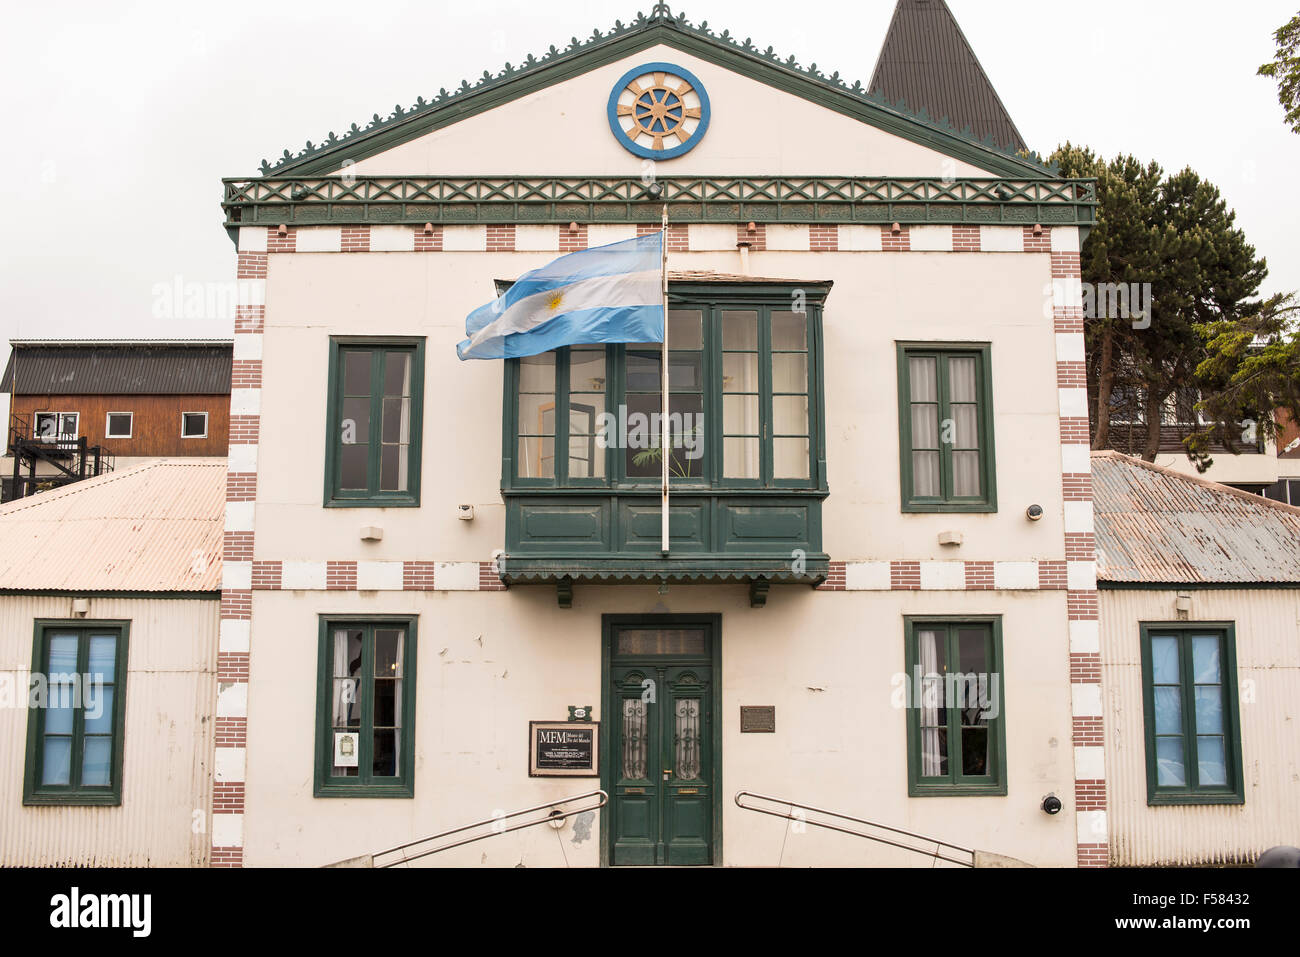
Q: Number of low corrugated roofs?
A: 2